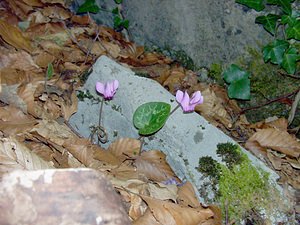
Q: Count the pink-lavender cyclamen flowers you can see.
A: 2